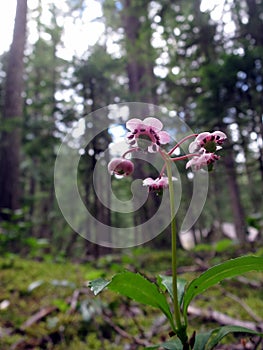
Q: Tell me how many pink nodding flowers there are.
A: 5